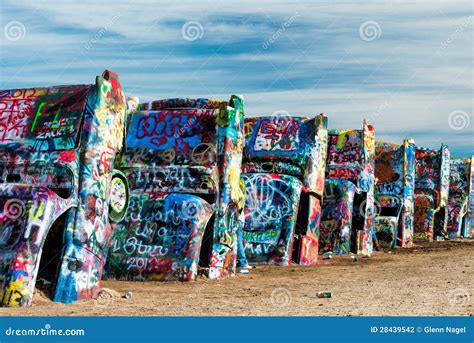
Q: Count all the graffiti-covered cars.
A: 7